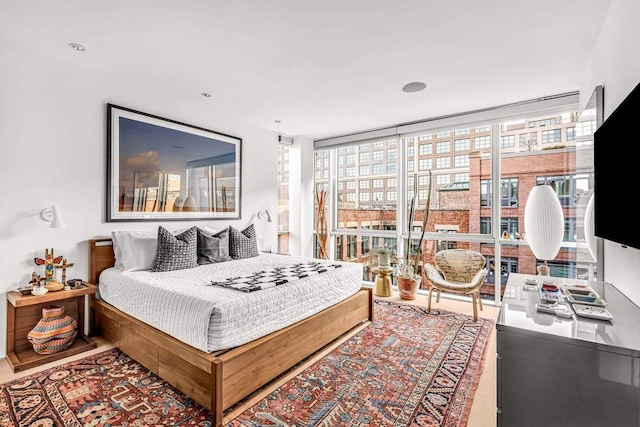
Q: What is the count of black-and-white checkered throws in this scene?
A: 1